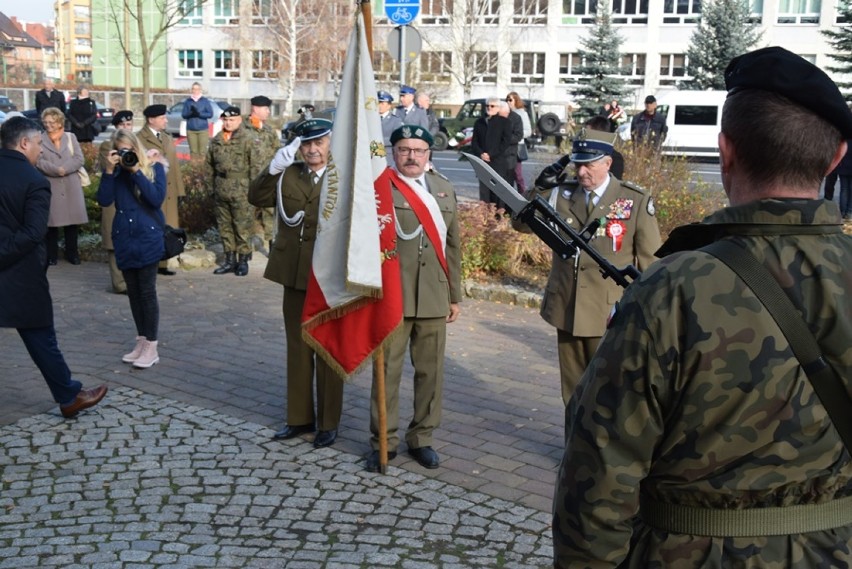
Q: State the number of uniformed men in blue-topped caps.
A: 2